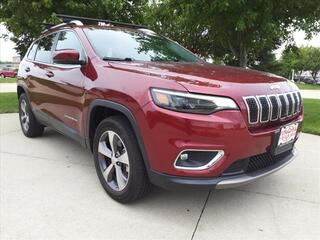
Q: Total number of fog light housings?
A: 1